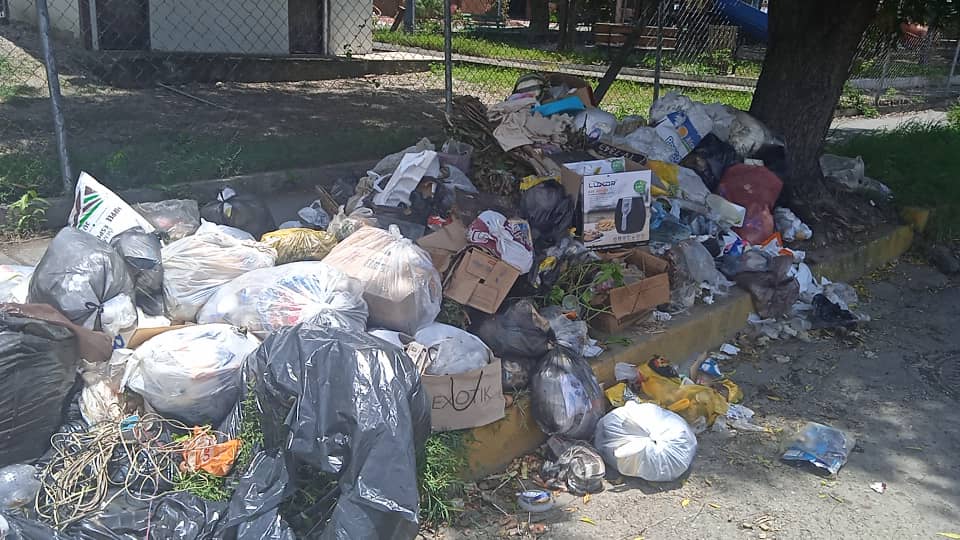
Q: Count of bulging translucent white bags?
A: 5